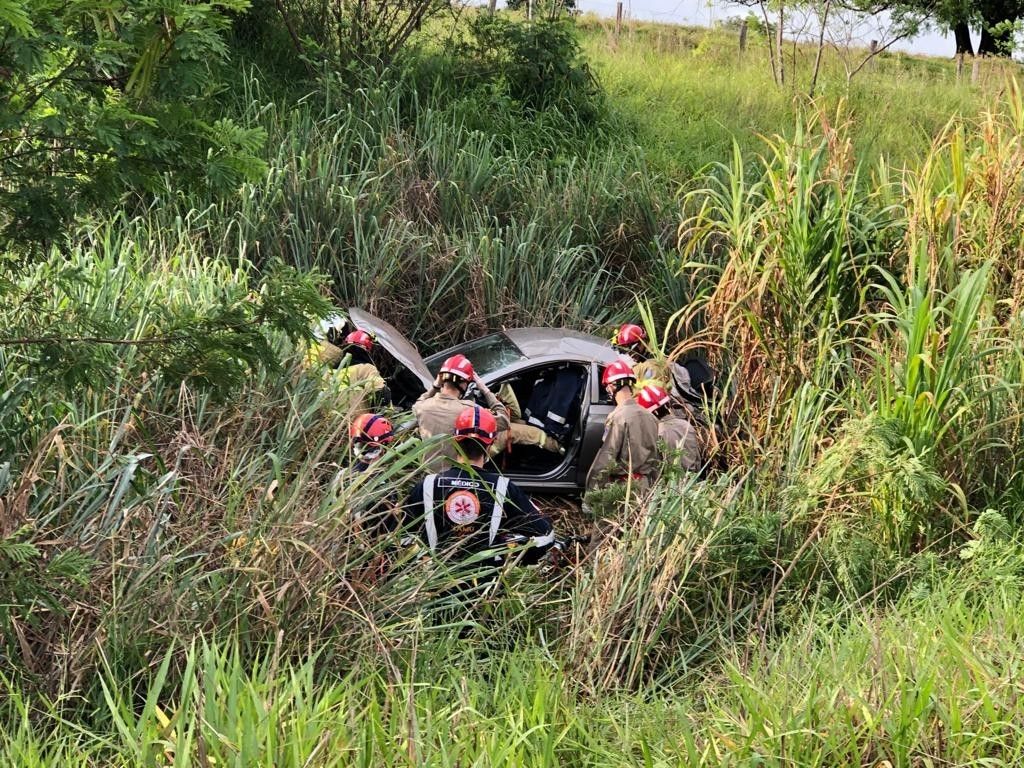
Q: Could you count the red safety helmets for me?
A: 7